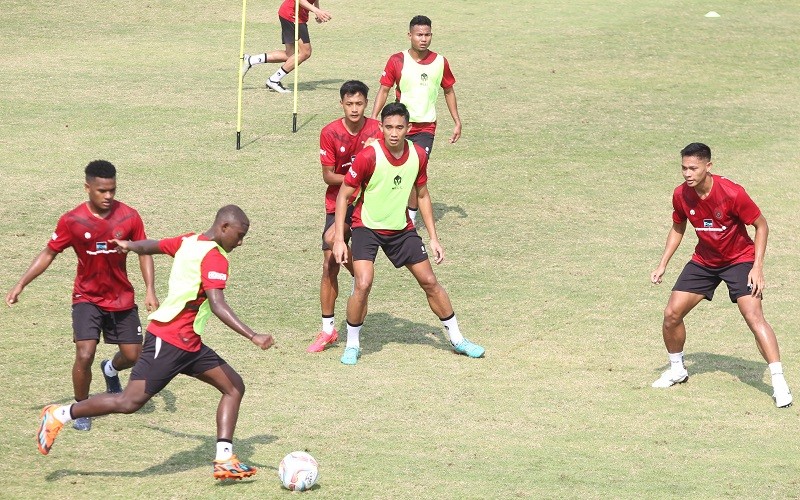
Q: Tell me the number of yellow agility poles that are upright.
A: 2